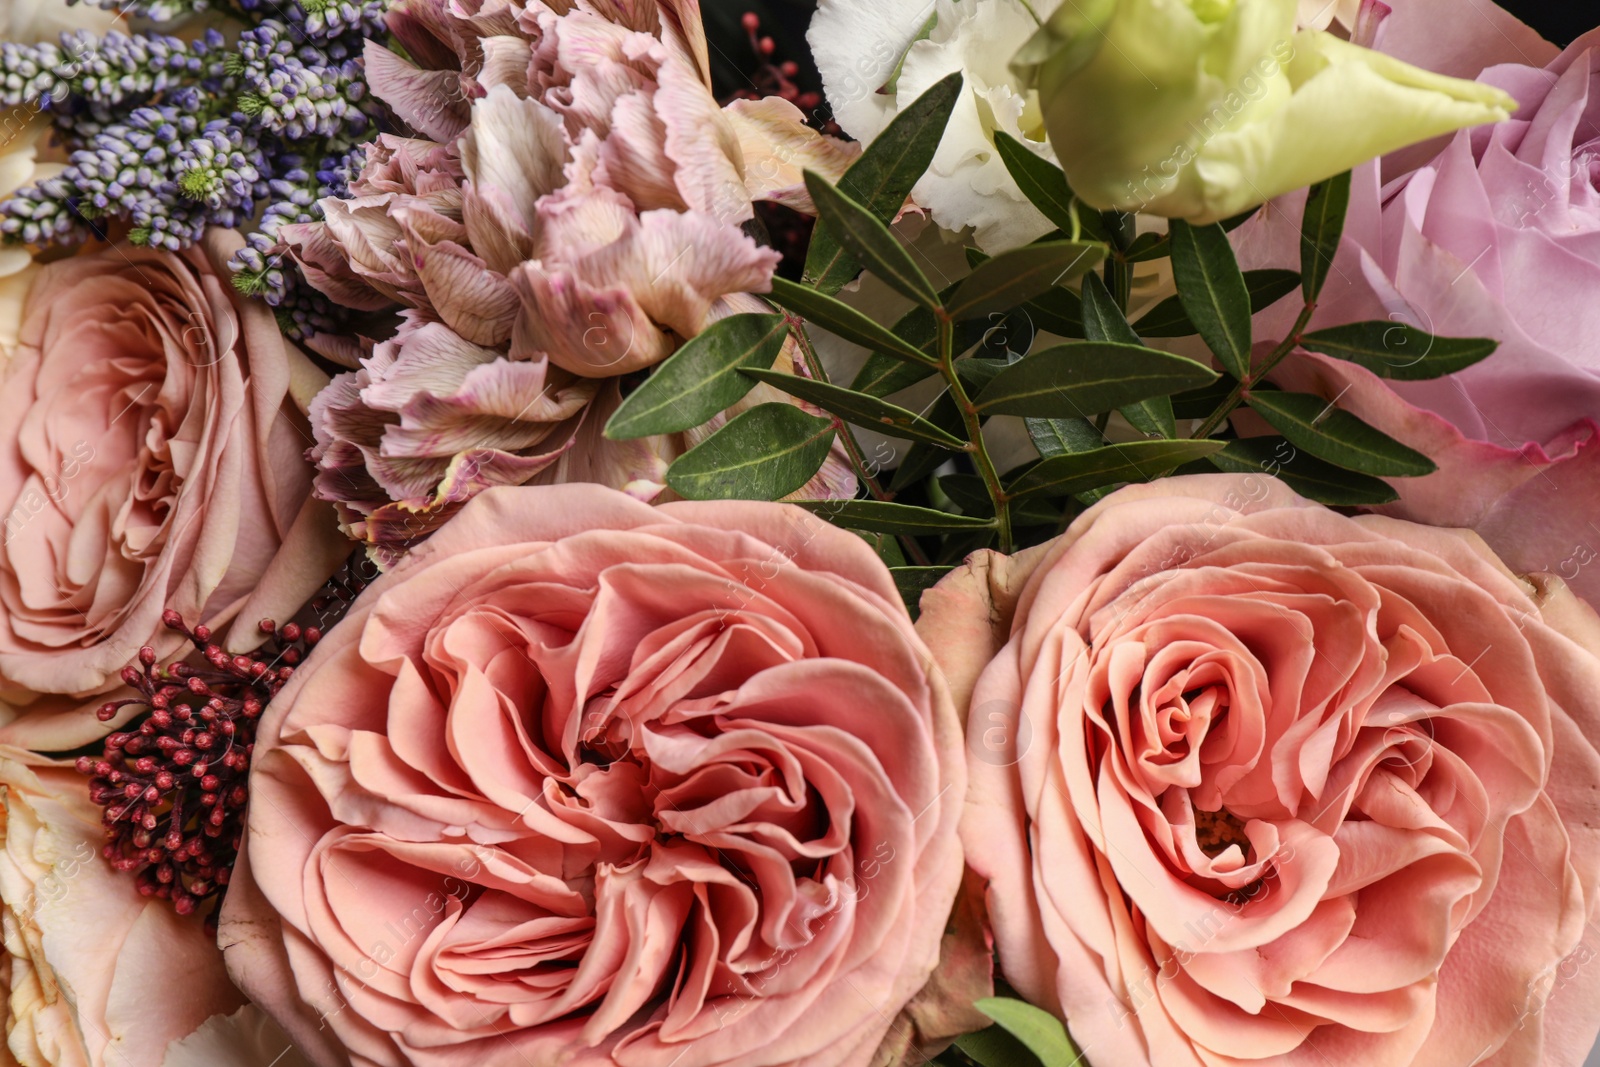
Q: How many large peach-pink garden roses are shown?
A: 3